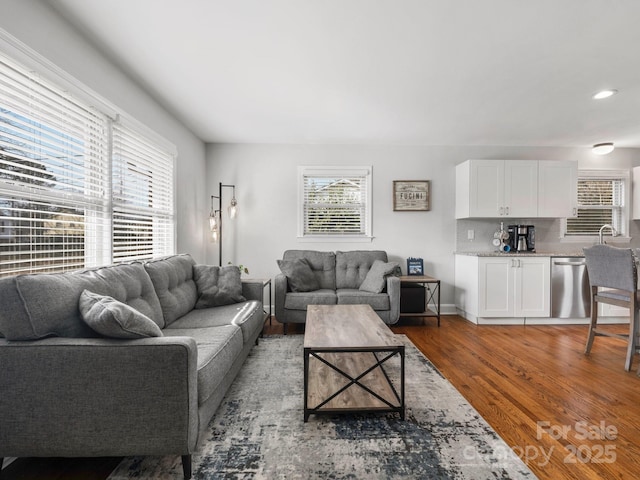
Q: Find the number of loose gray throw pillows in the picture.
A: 4